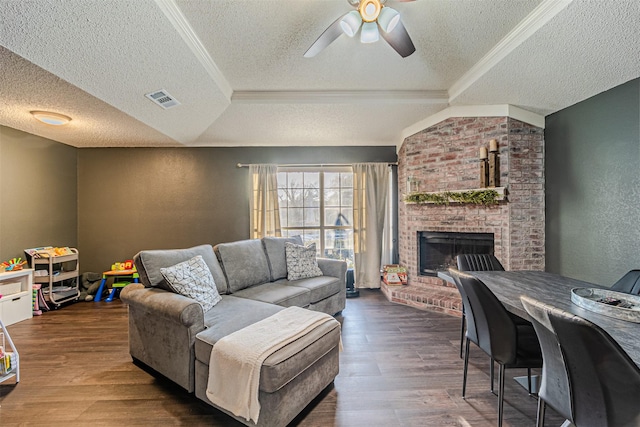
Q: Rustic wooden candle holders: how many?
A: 2